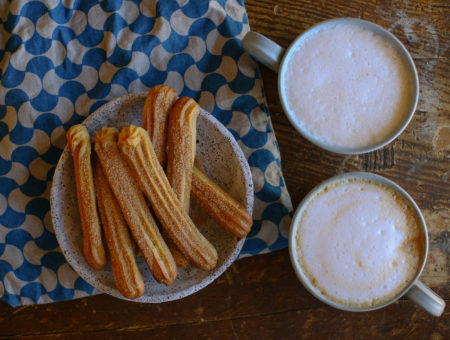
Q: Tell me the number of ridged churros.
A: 7